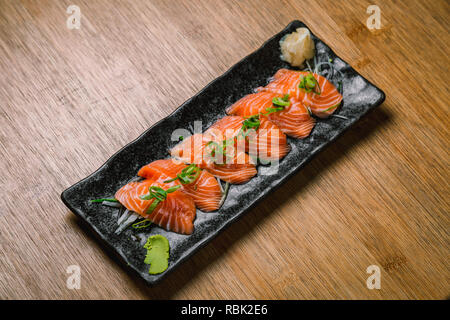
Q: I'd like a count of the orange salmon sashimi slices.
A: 6